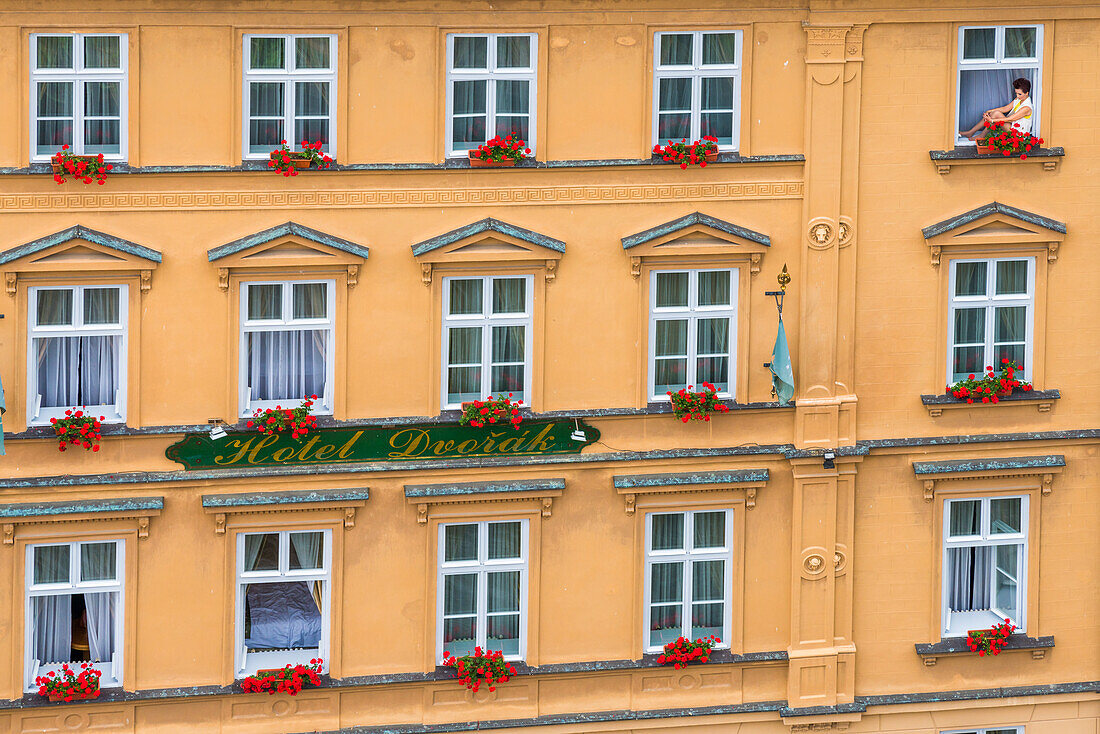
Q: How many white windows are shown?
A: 15